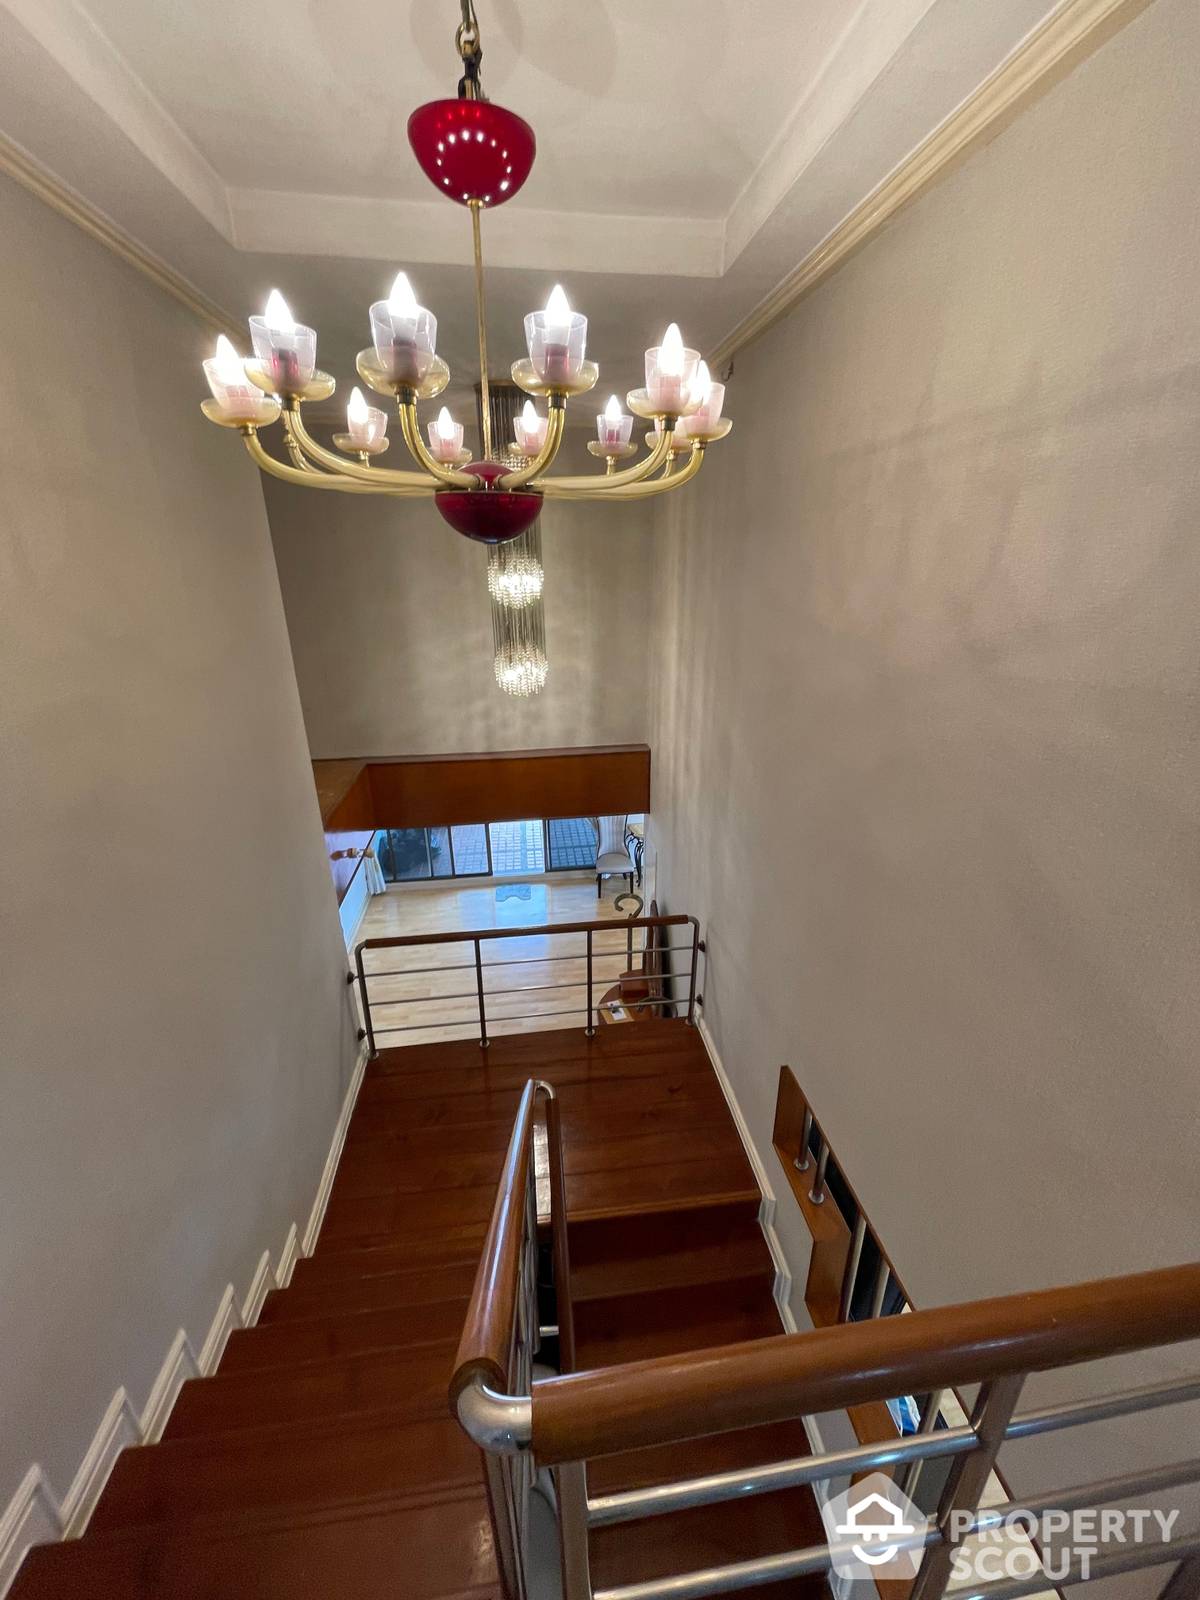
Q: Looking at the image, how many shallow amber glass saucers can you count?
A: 11